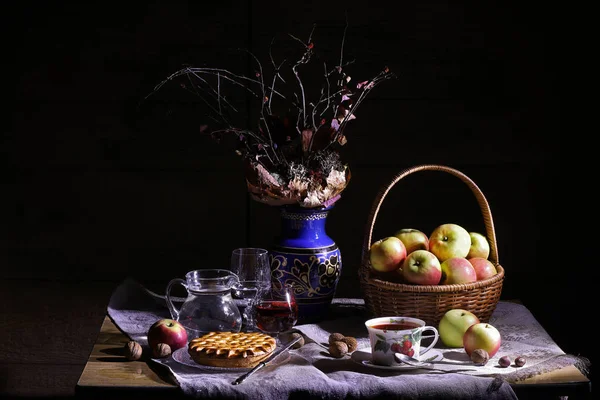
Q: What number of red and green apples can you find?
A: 10